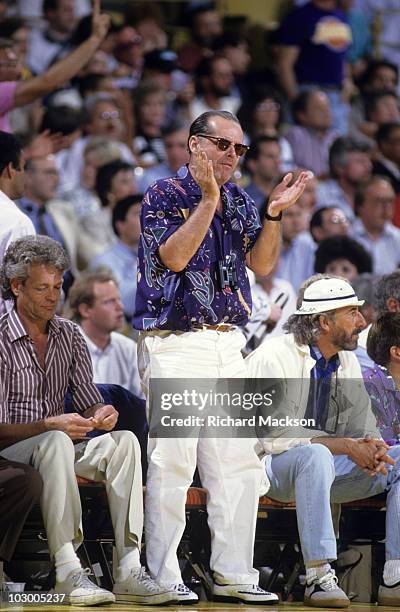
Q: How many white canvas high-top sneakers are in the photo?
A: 2